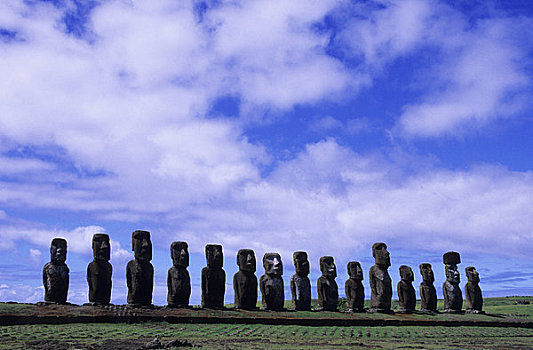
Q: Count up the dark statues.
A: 15